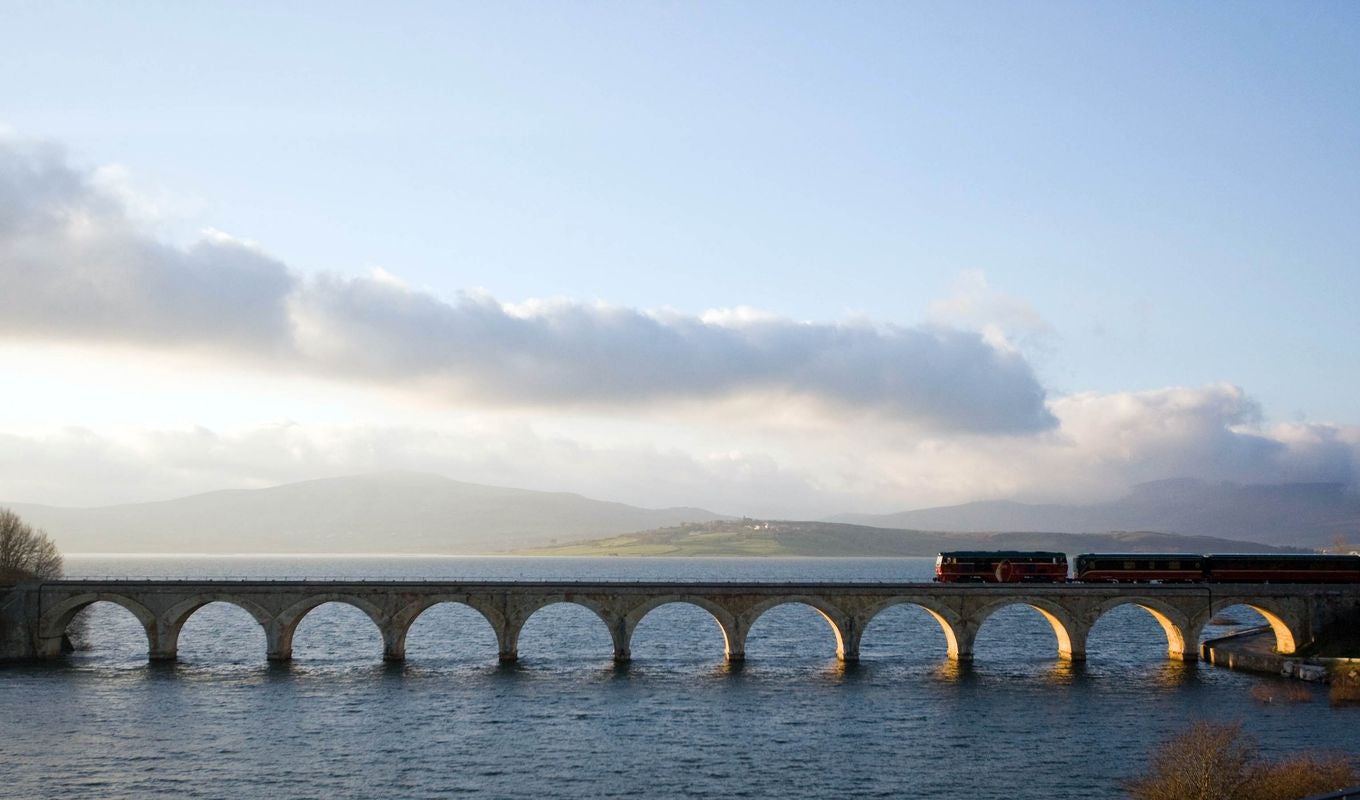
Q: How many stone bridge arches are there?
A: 11